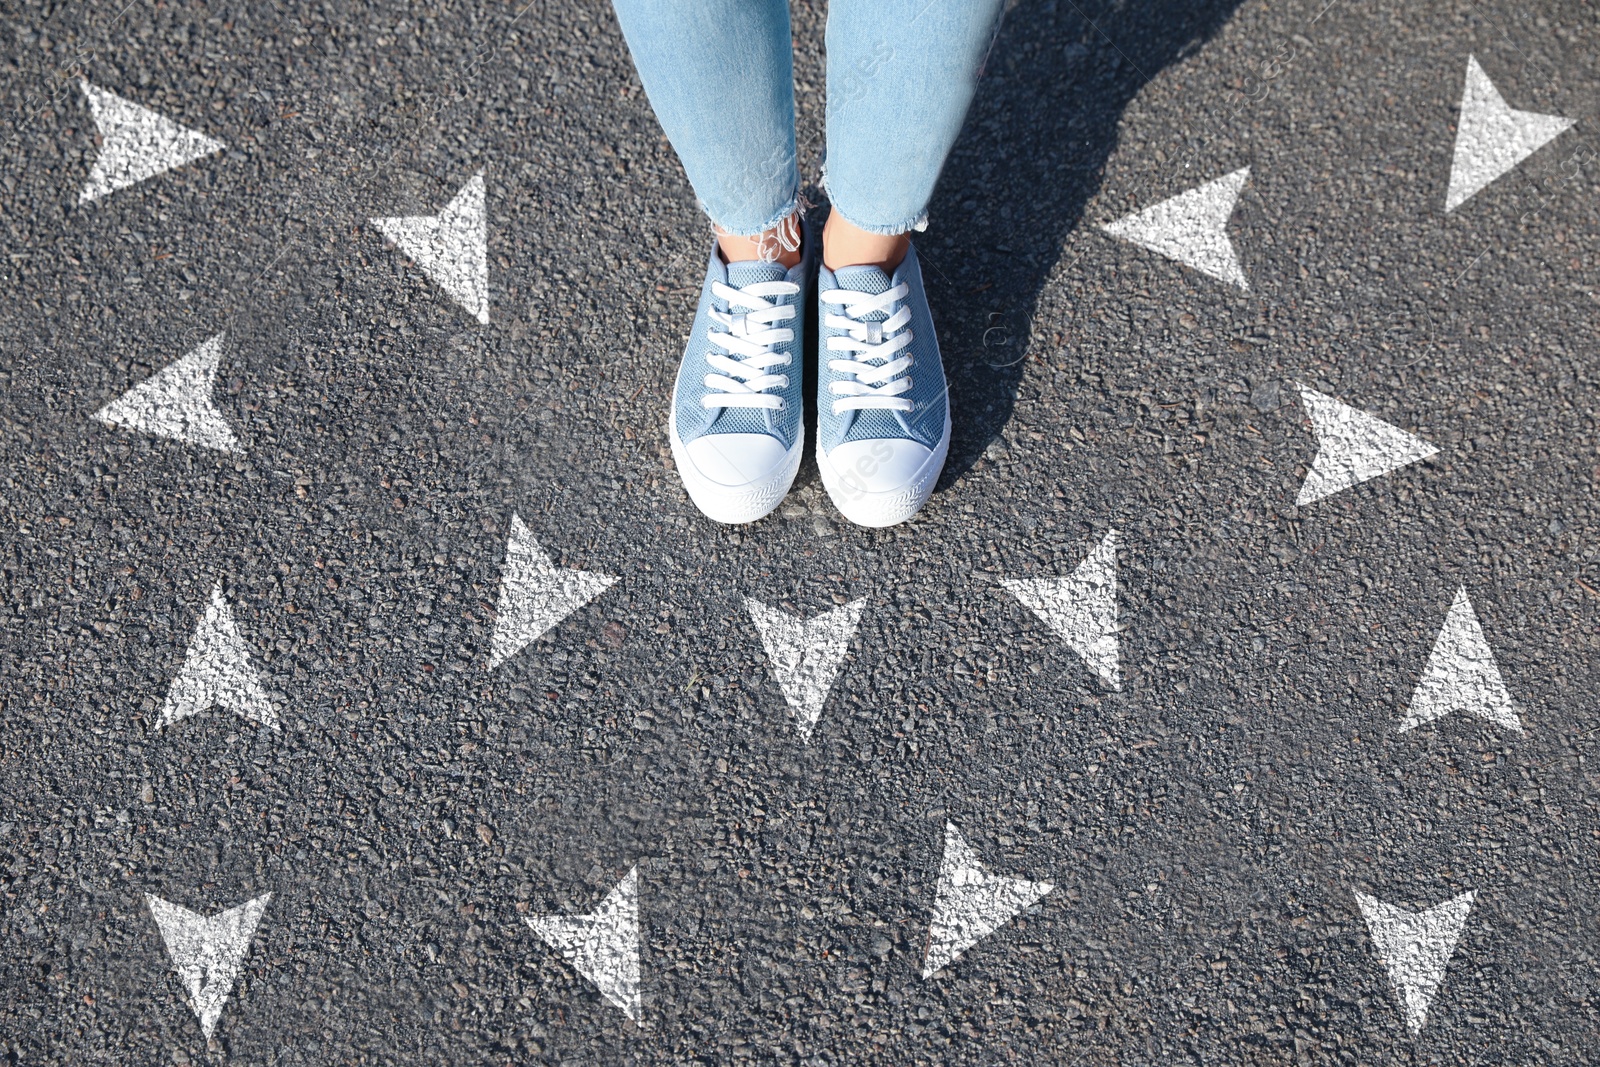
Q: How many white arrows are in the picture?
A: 15